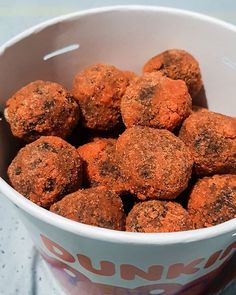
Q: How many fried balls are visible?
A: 11